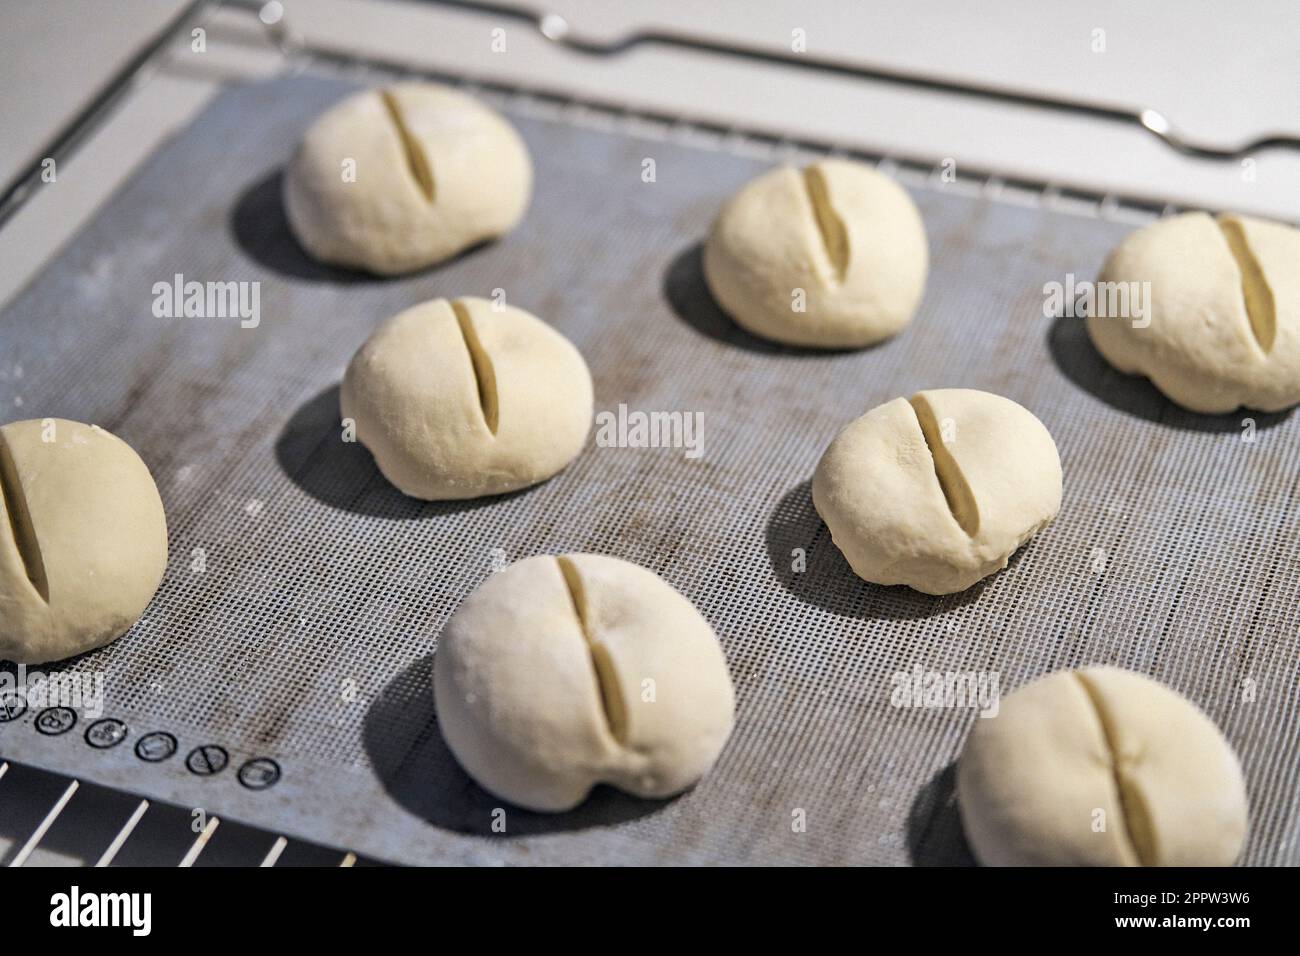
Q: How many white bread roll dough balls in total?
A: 8